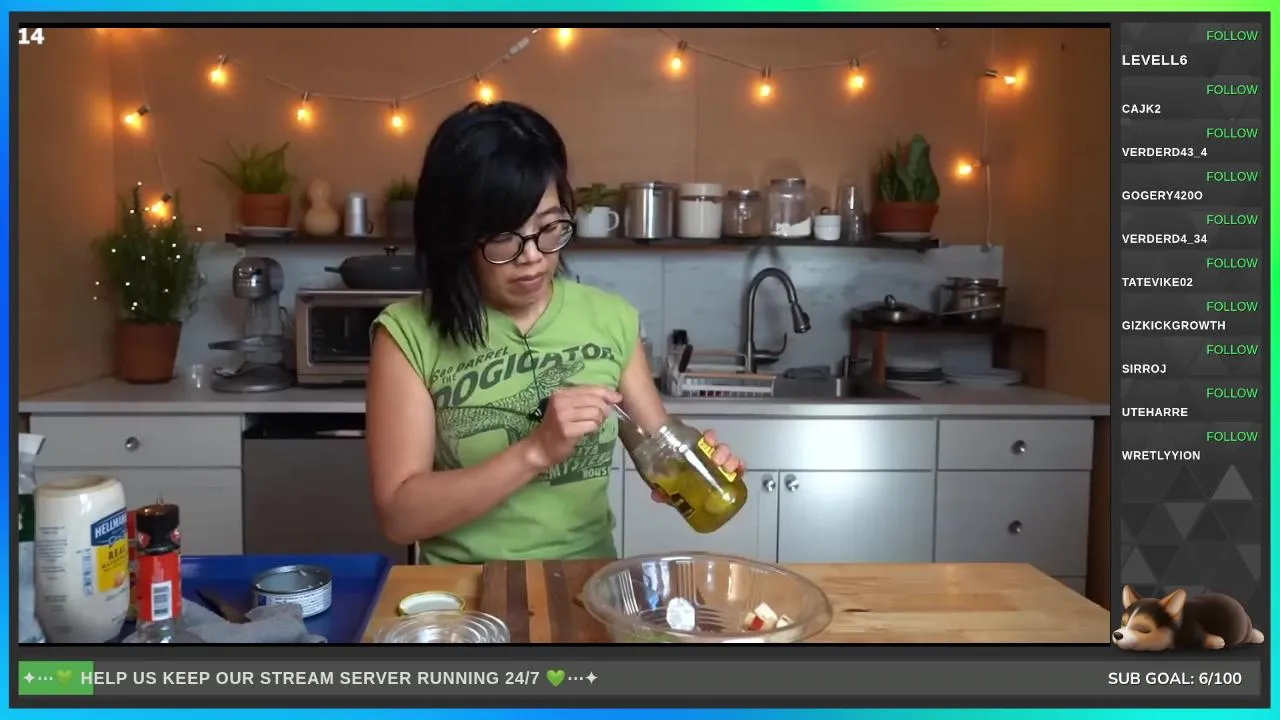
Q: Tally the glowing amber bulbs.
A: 12